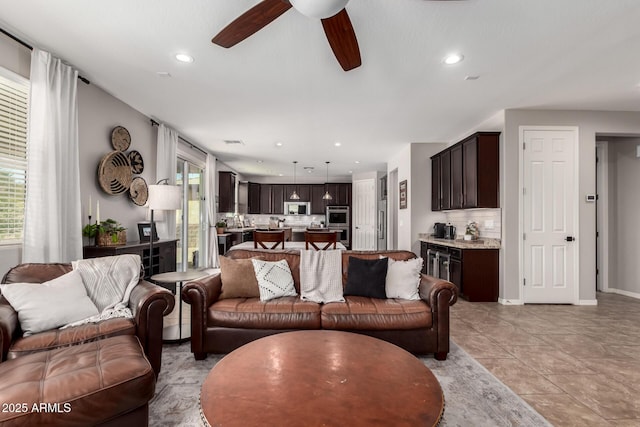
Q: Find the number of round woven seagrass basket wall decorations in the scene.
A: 4